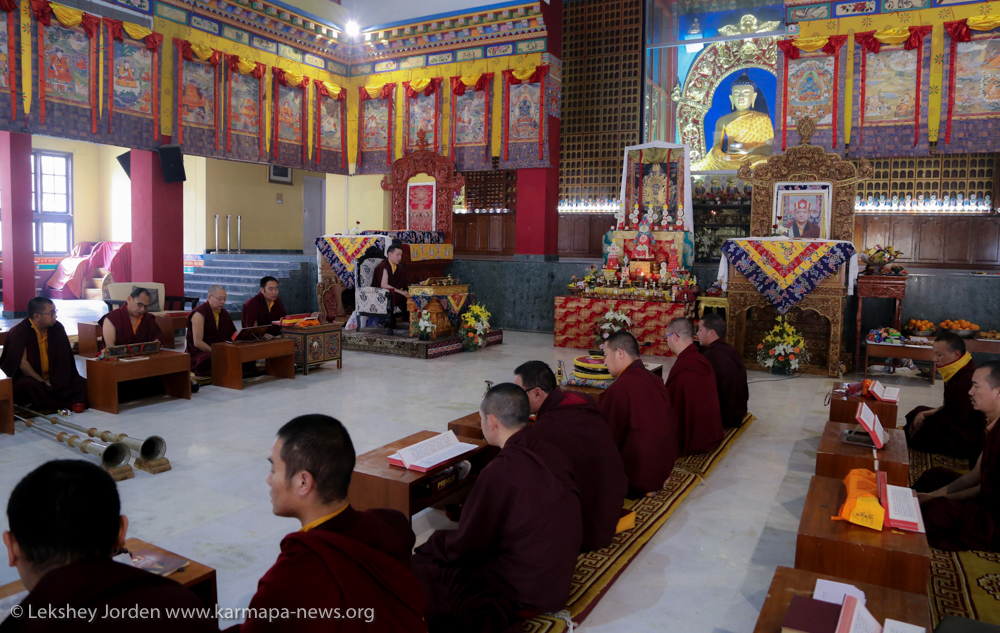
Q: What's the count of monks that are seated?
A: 14